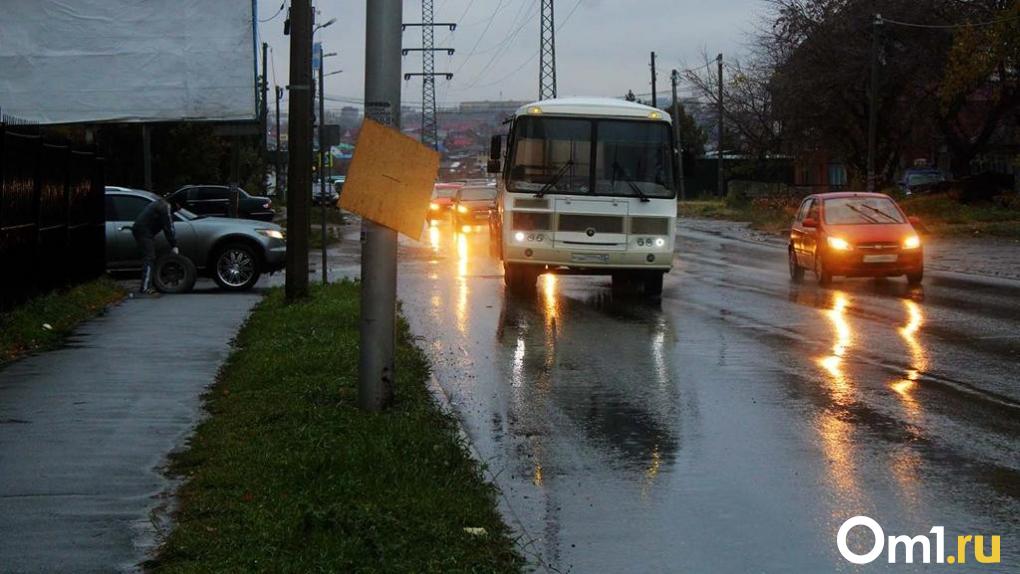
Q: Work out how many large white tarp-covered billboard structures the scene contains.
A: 1